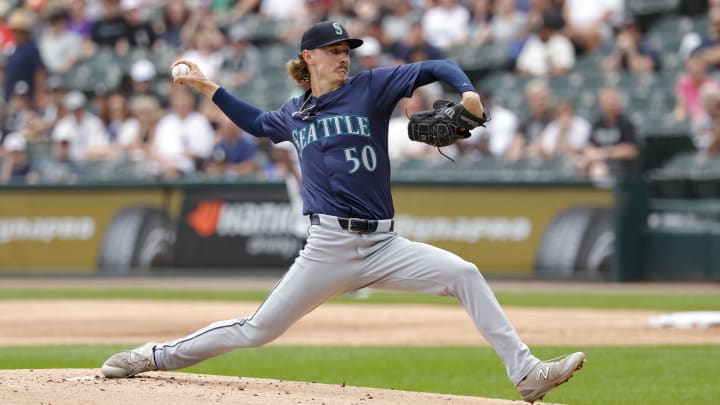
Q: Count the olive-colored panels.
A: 2